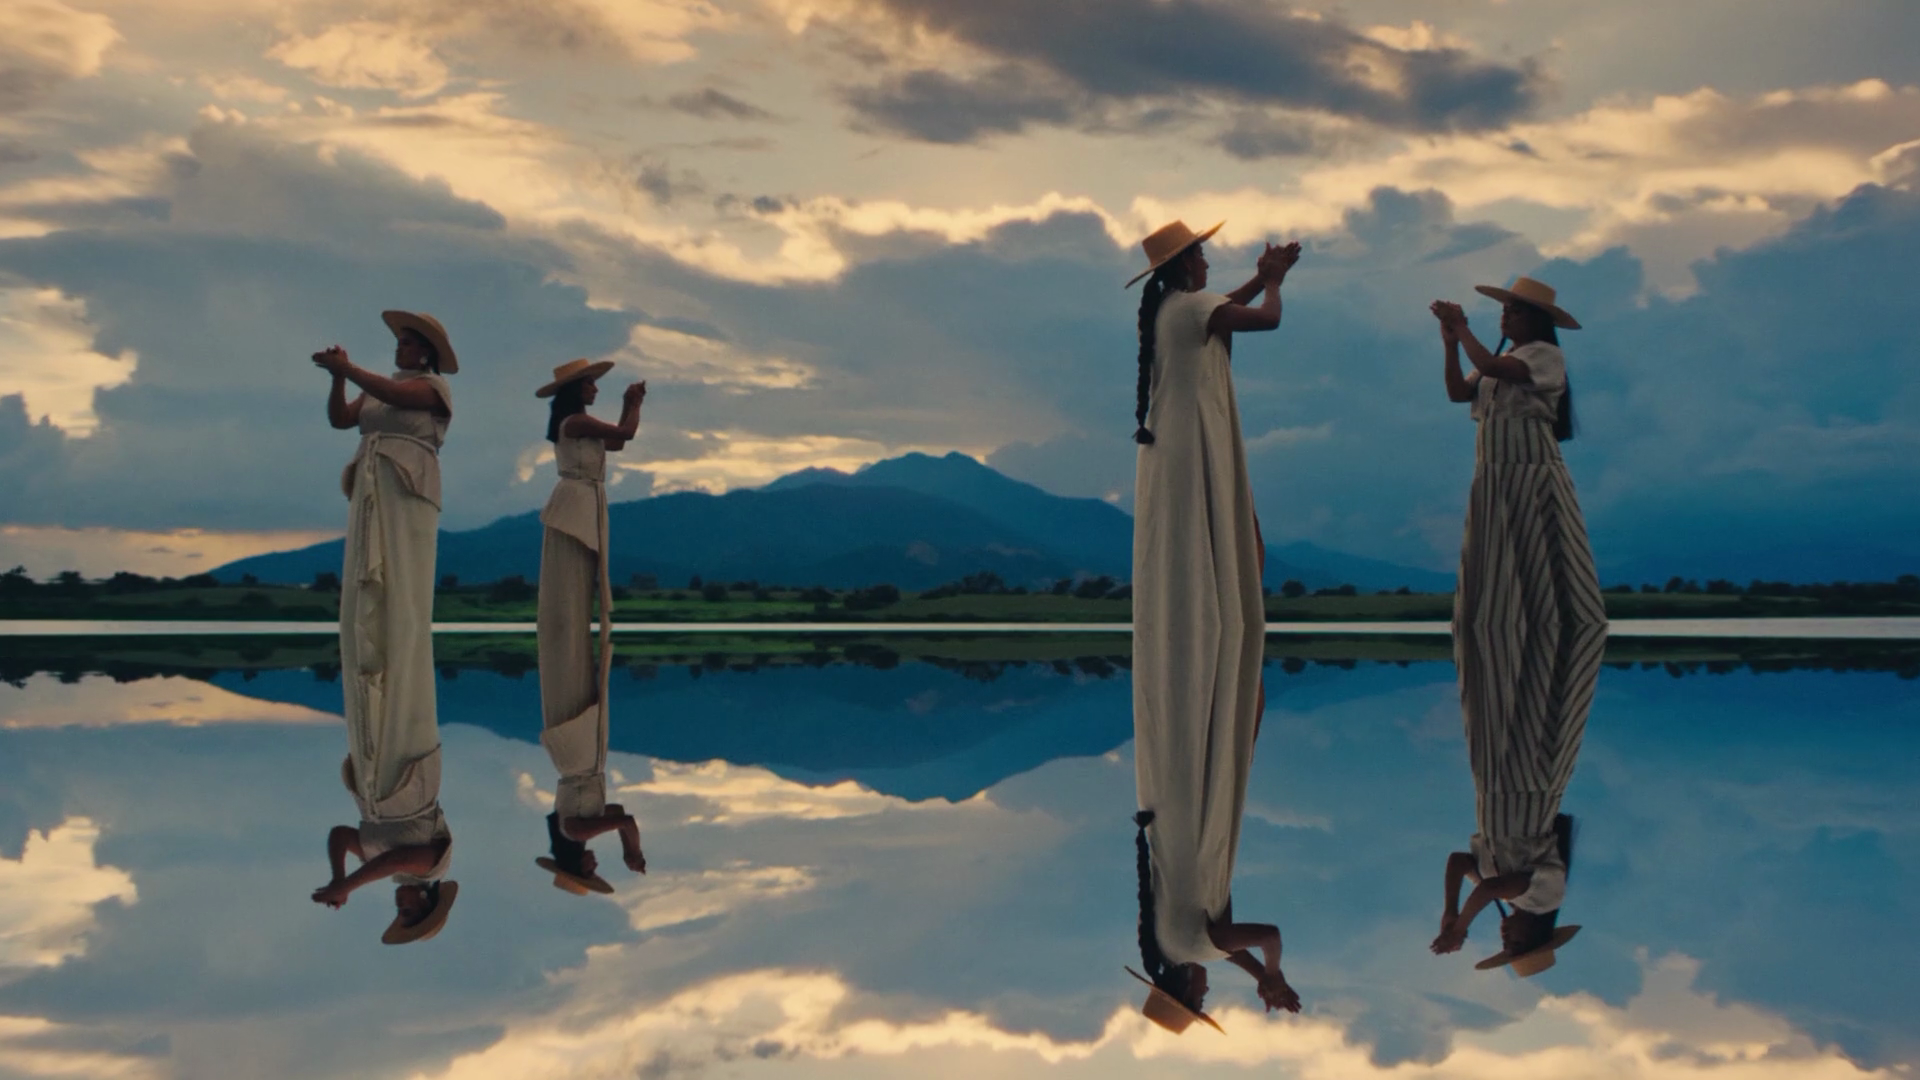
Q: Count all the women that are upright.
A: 4